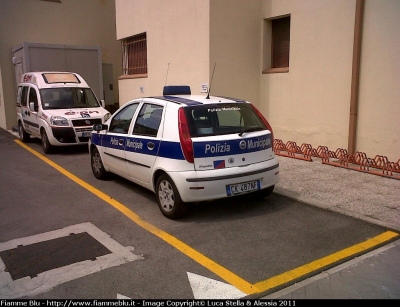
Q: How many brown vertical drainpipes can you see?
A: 1